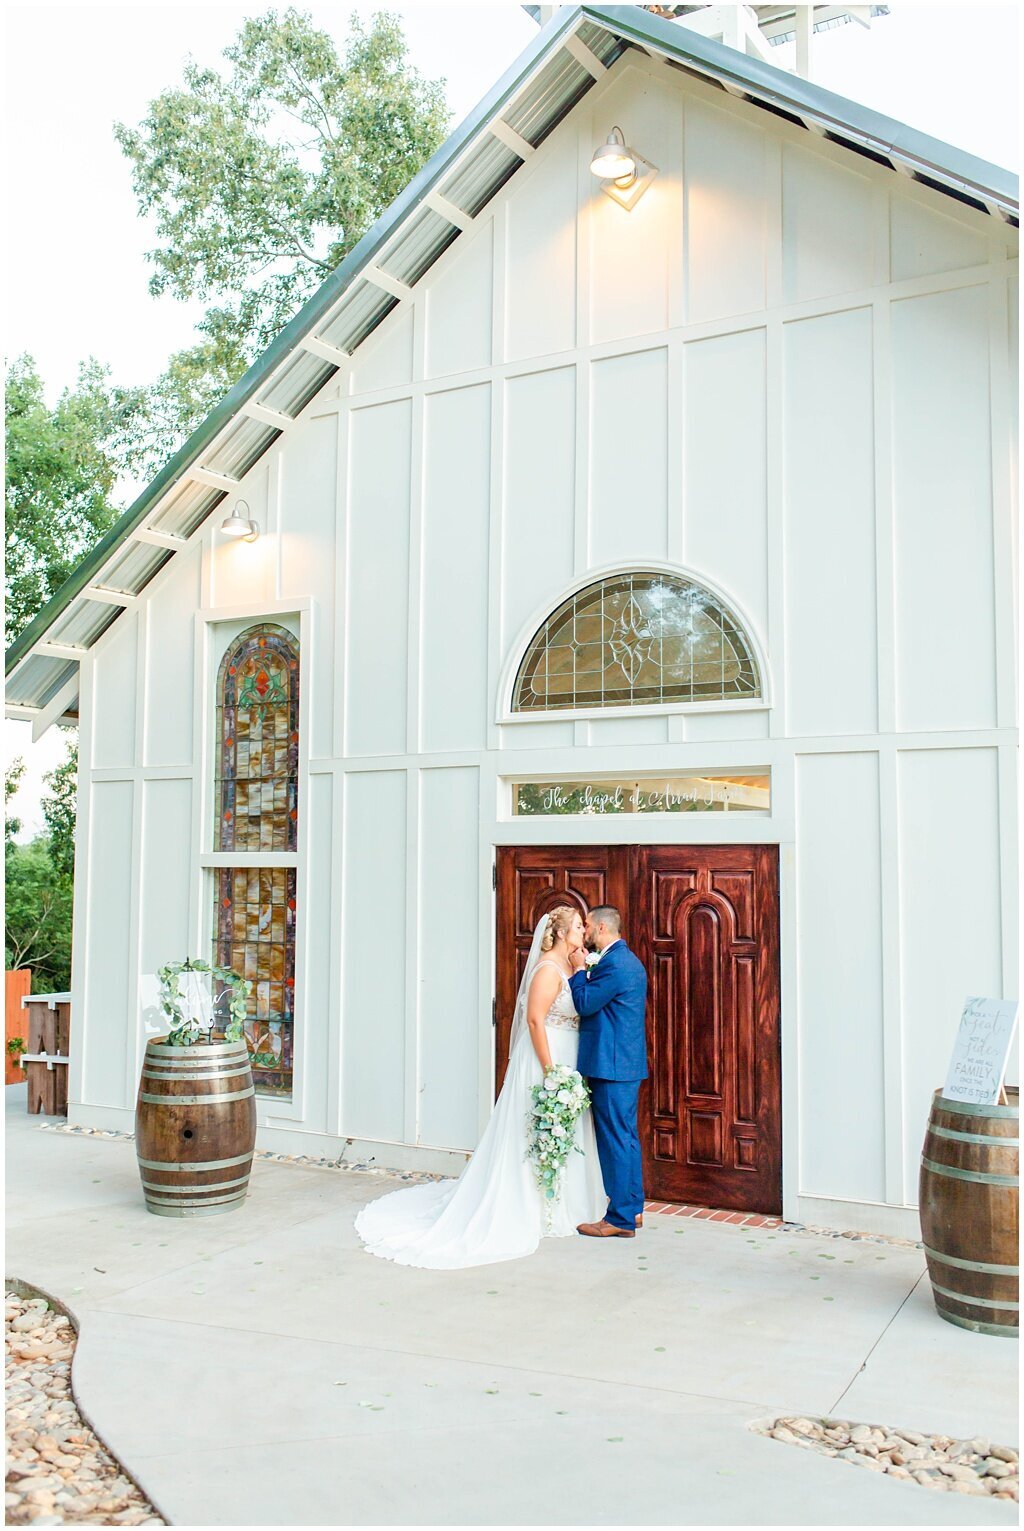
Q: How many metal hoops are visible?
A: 14